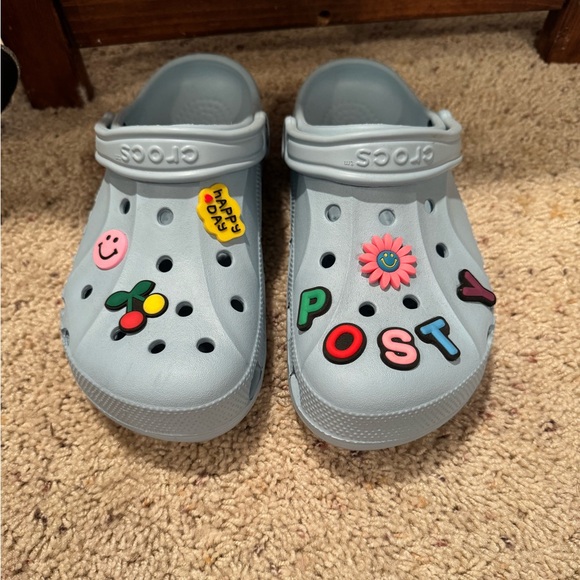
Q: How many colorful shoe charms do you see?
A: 9